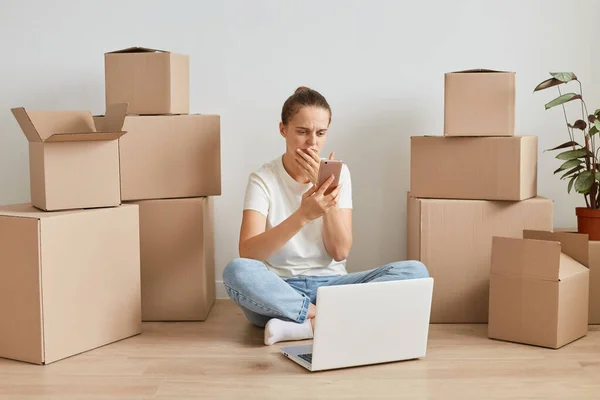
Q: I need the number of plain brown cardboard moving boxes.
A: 10